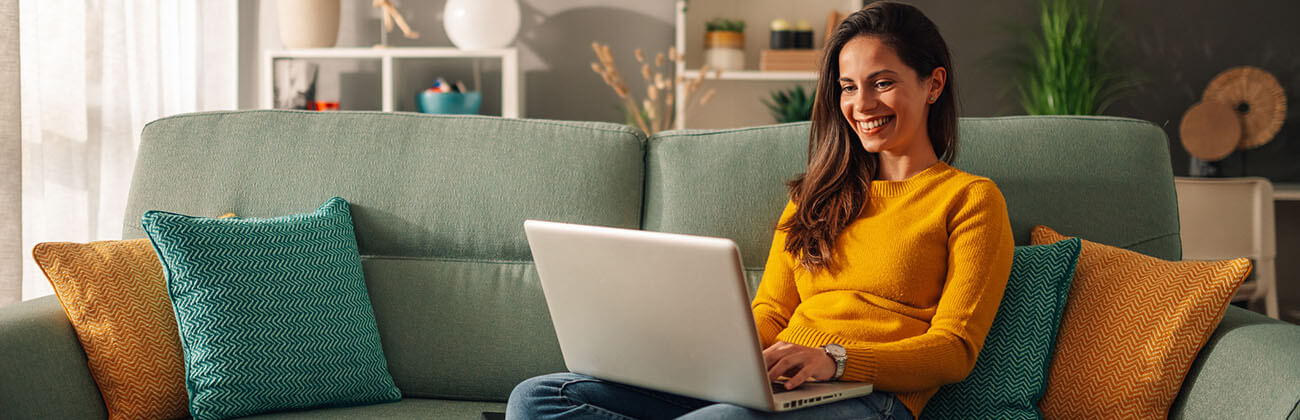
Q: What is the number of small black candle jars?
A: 2